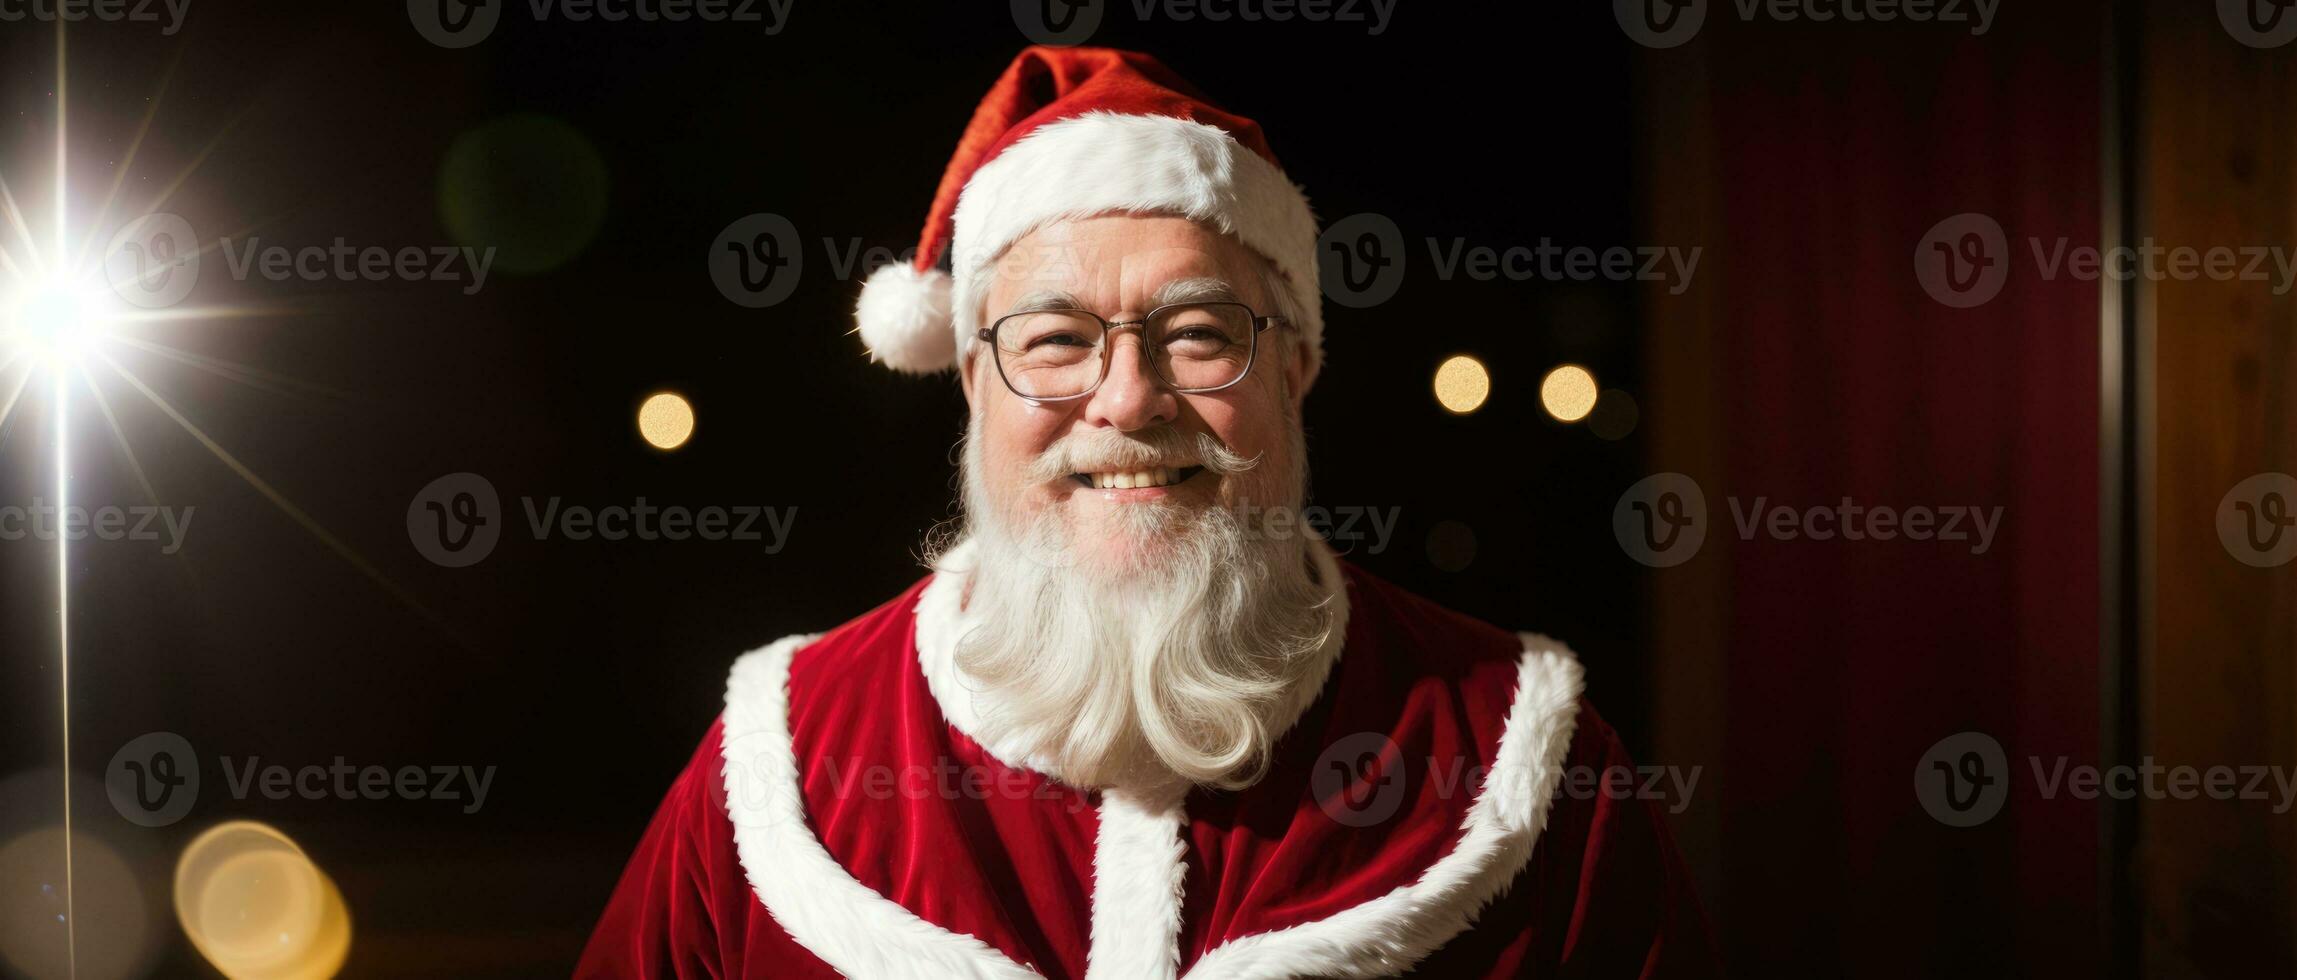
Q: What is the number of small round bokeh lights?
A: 3